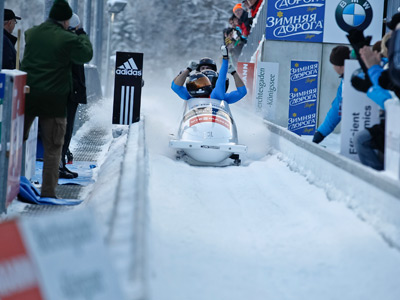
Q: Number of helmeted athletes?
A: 3